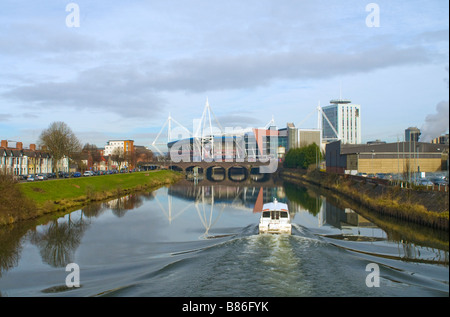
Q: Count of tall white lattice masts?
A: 4